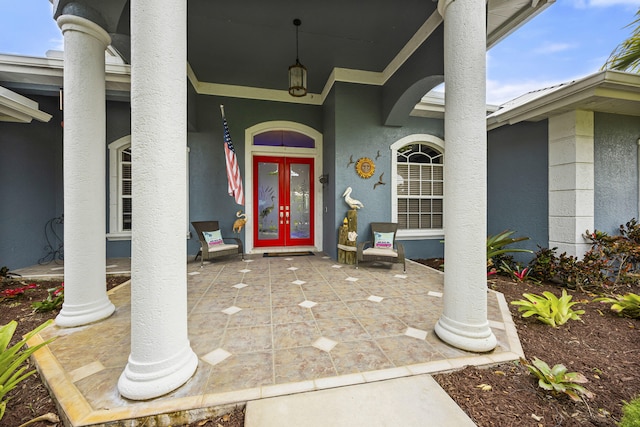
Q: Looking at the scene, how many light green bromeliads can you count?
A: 4